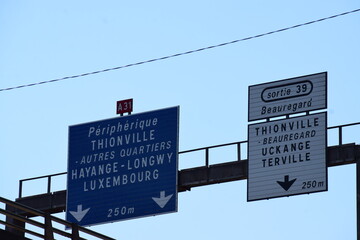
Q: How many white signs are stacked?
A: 2